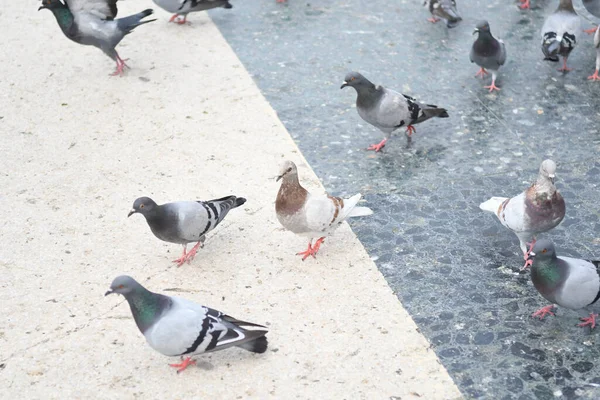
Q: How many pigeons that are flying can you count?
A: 1